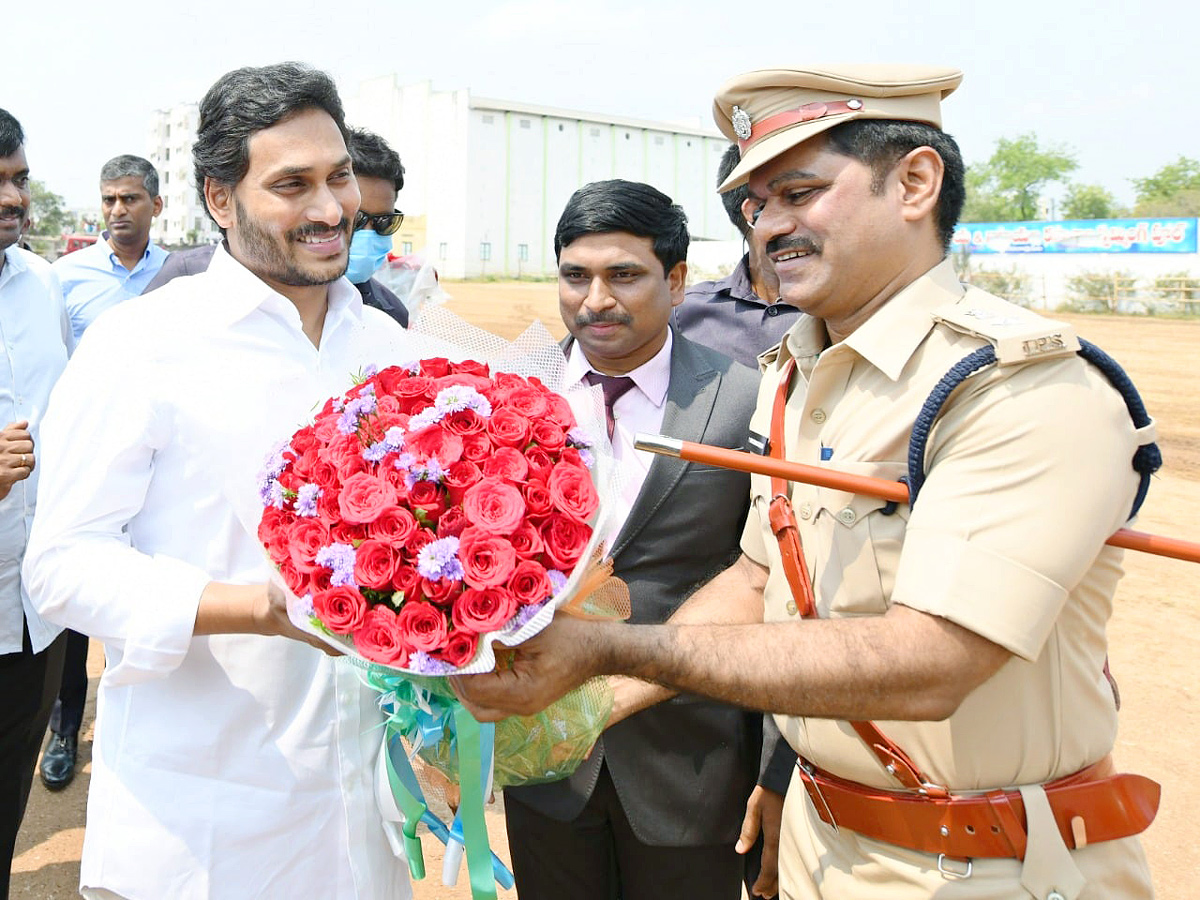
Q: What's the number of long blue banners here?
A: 1